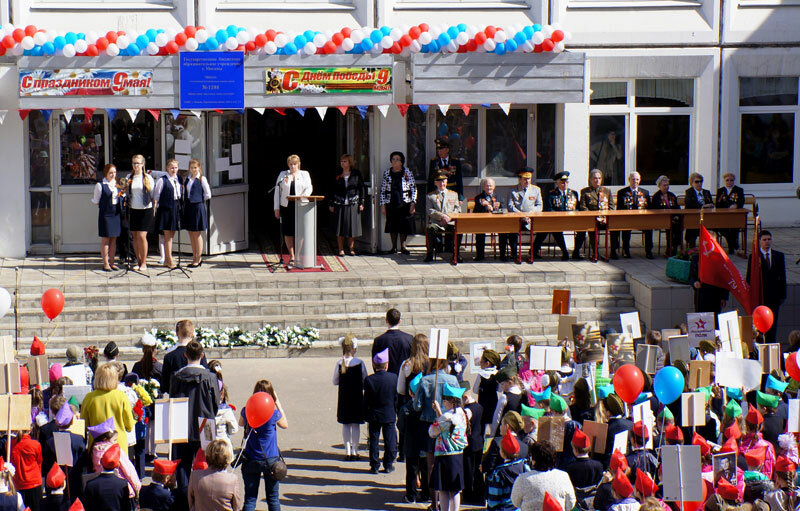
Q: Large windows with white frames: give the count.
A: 2